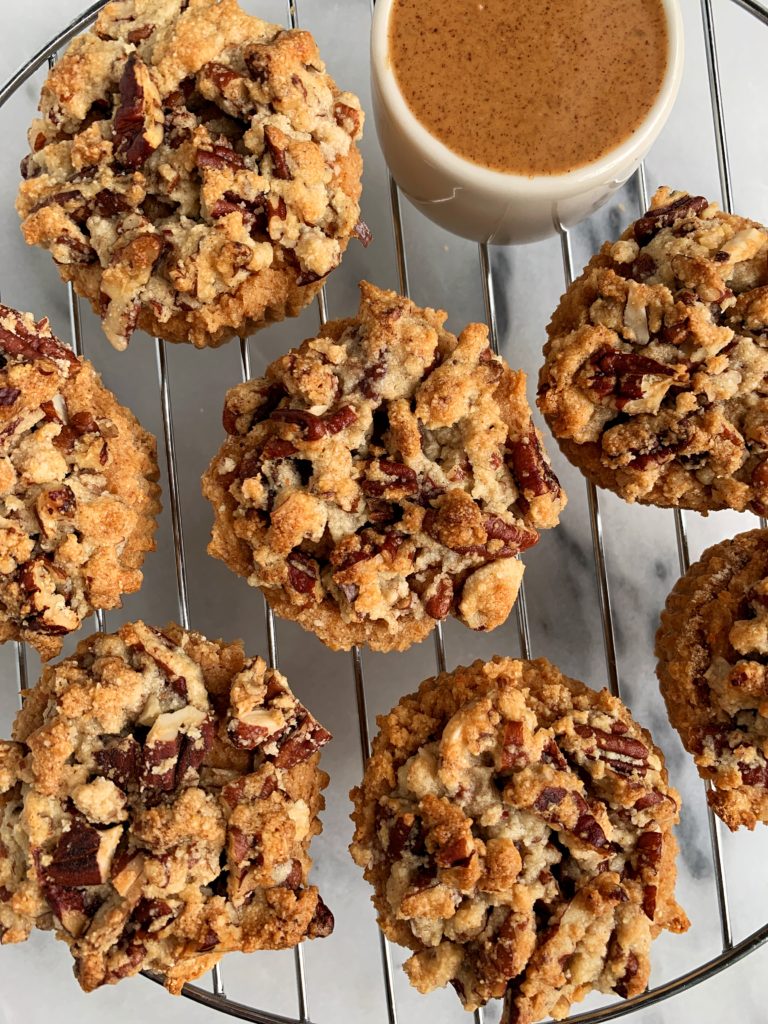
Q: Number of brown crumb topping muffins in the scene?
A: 7